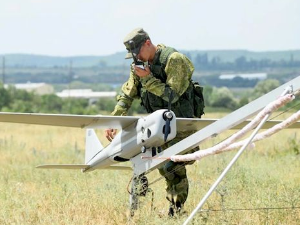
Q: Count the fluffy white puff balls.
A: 0